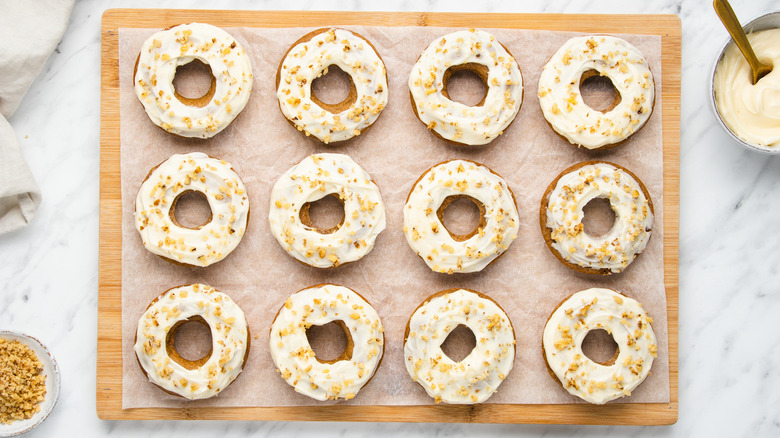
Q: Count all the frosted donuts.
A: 12